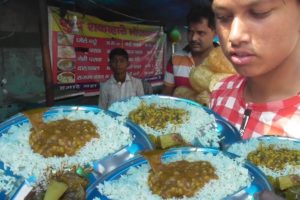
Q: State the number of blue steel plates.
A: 4